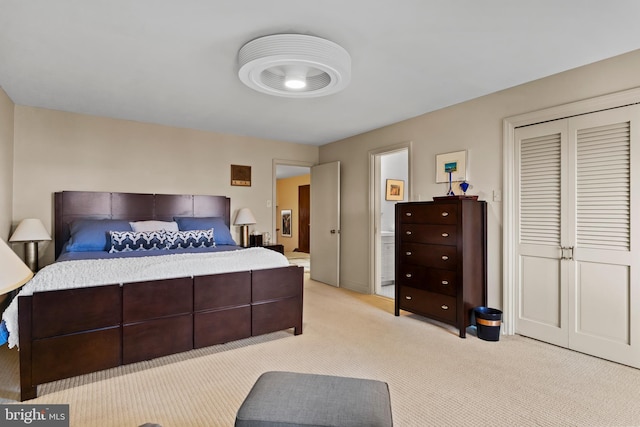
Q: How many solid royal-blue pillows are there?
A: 2